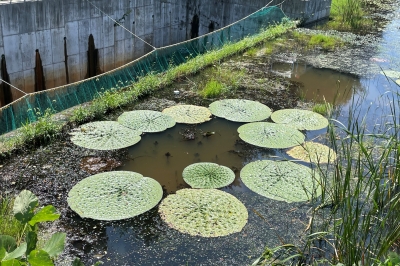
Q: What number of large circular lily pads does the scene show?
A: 11